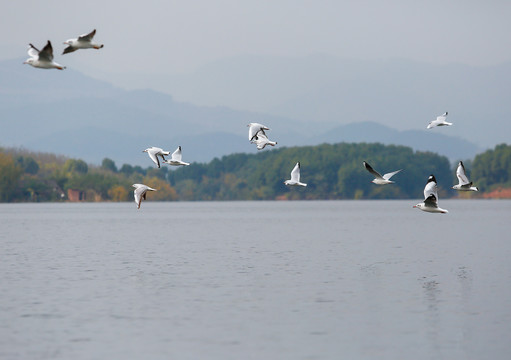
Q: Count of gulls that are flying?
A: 12